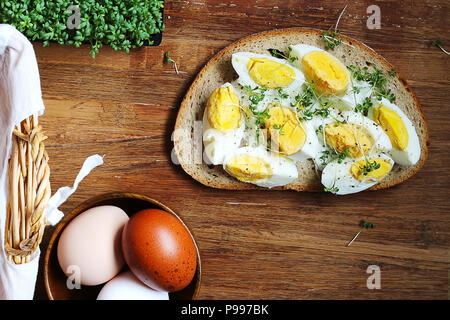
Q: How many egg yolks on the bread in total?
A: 8